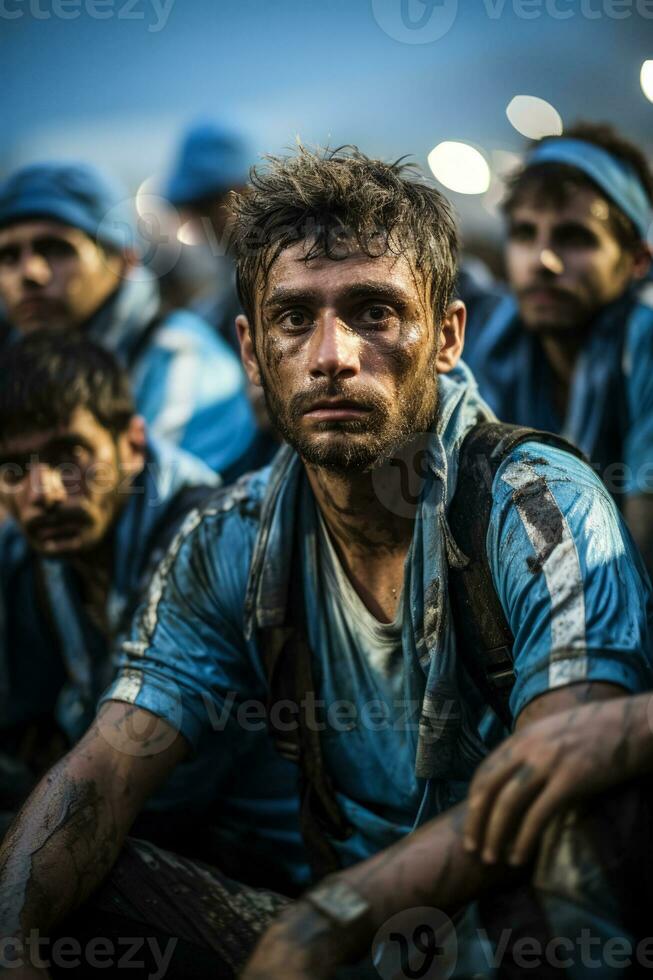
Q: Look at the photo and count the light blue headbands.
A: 1